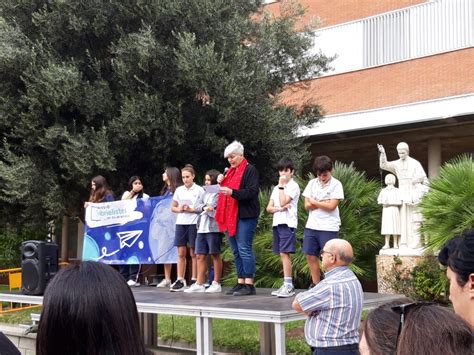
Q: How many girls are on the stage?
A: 5